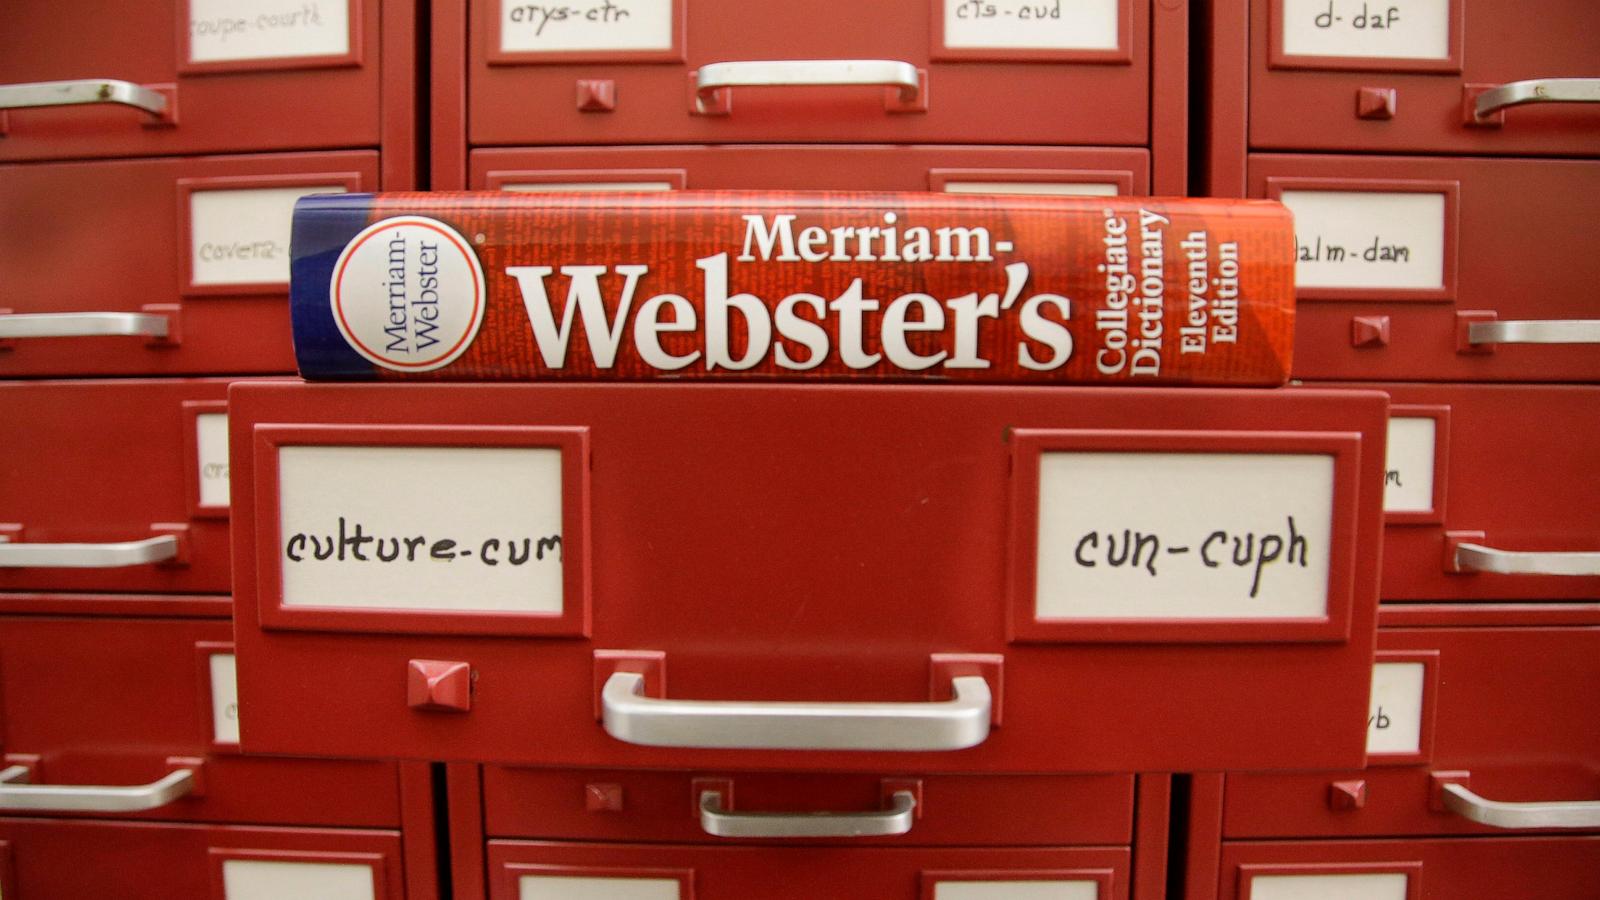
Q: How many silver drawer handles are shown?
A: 11